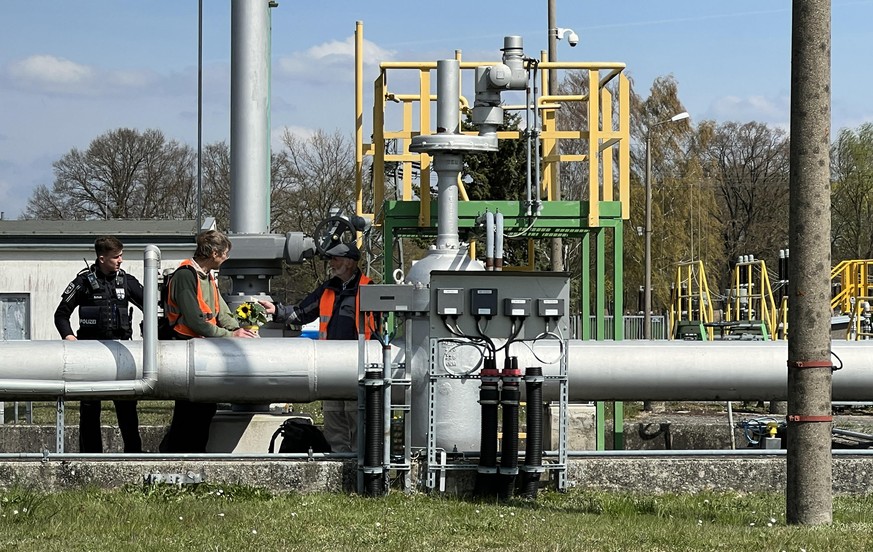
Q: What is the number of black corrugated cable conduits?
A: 4